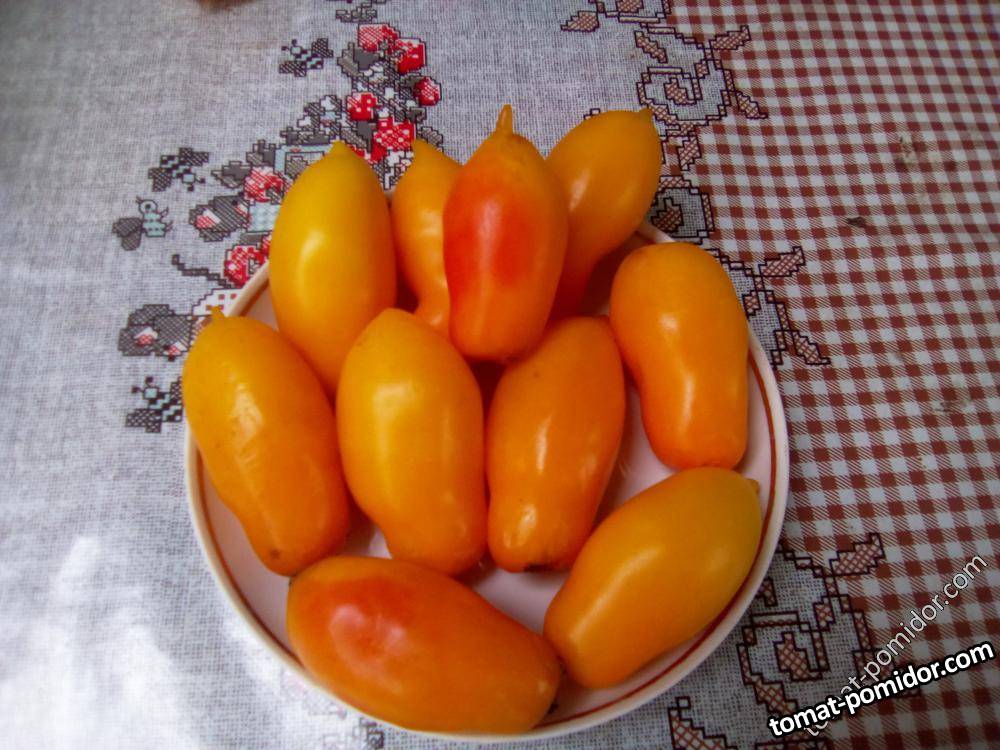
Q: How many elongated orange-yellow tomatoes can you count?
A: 10